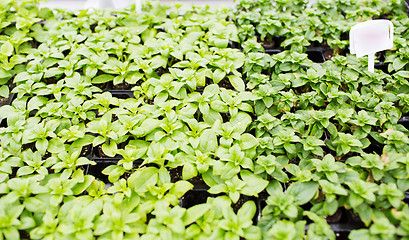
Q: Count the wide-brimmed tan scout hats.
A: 0